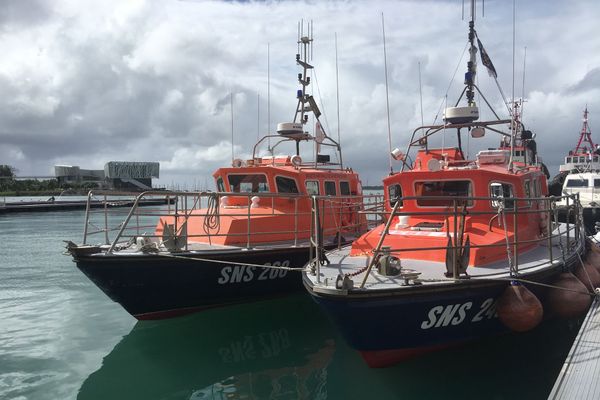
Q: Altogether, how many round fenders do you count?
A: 4